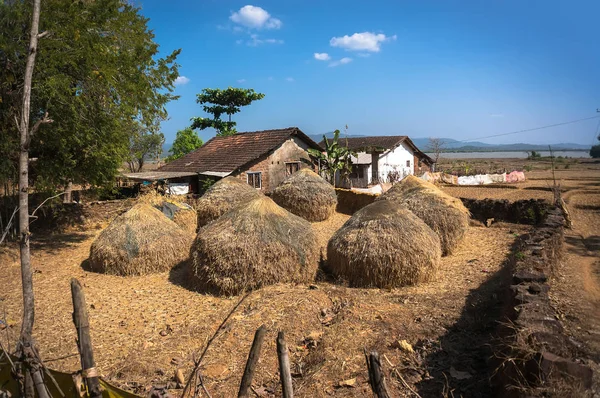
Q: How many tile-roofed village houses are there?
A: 2